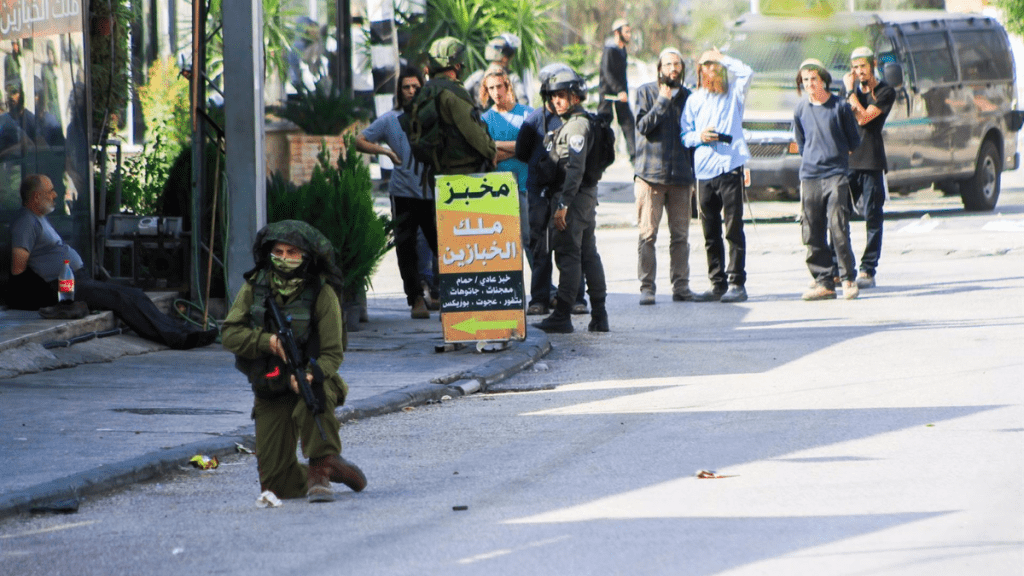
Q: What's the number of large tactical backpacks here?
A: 2